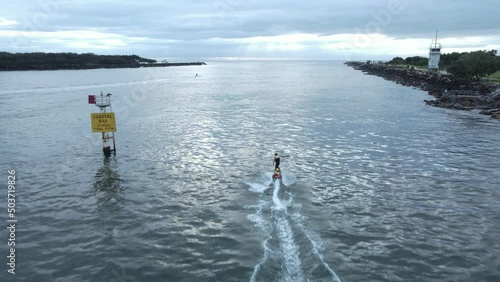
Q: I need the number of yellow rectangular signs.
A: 1